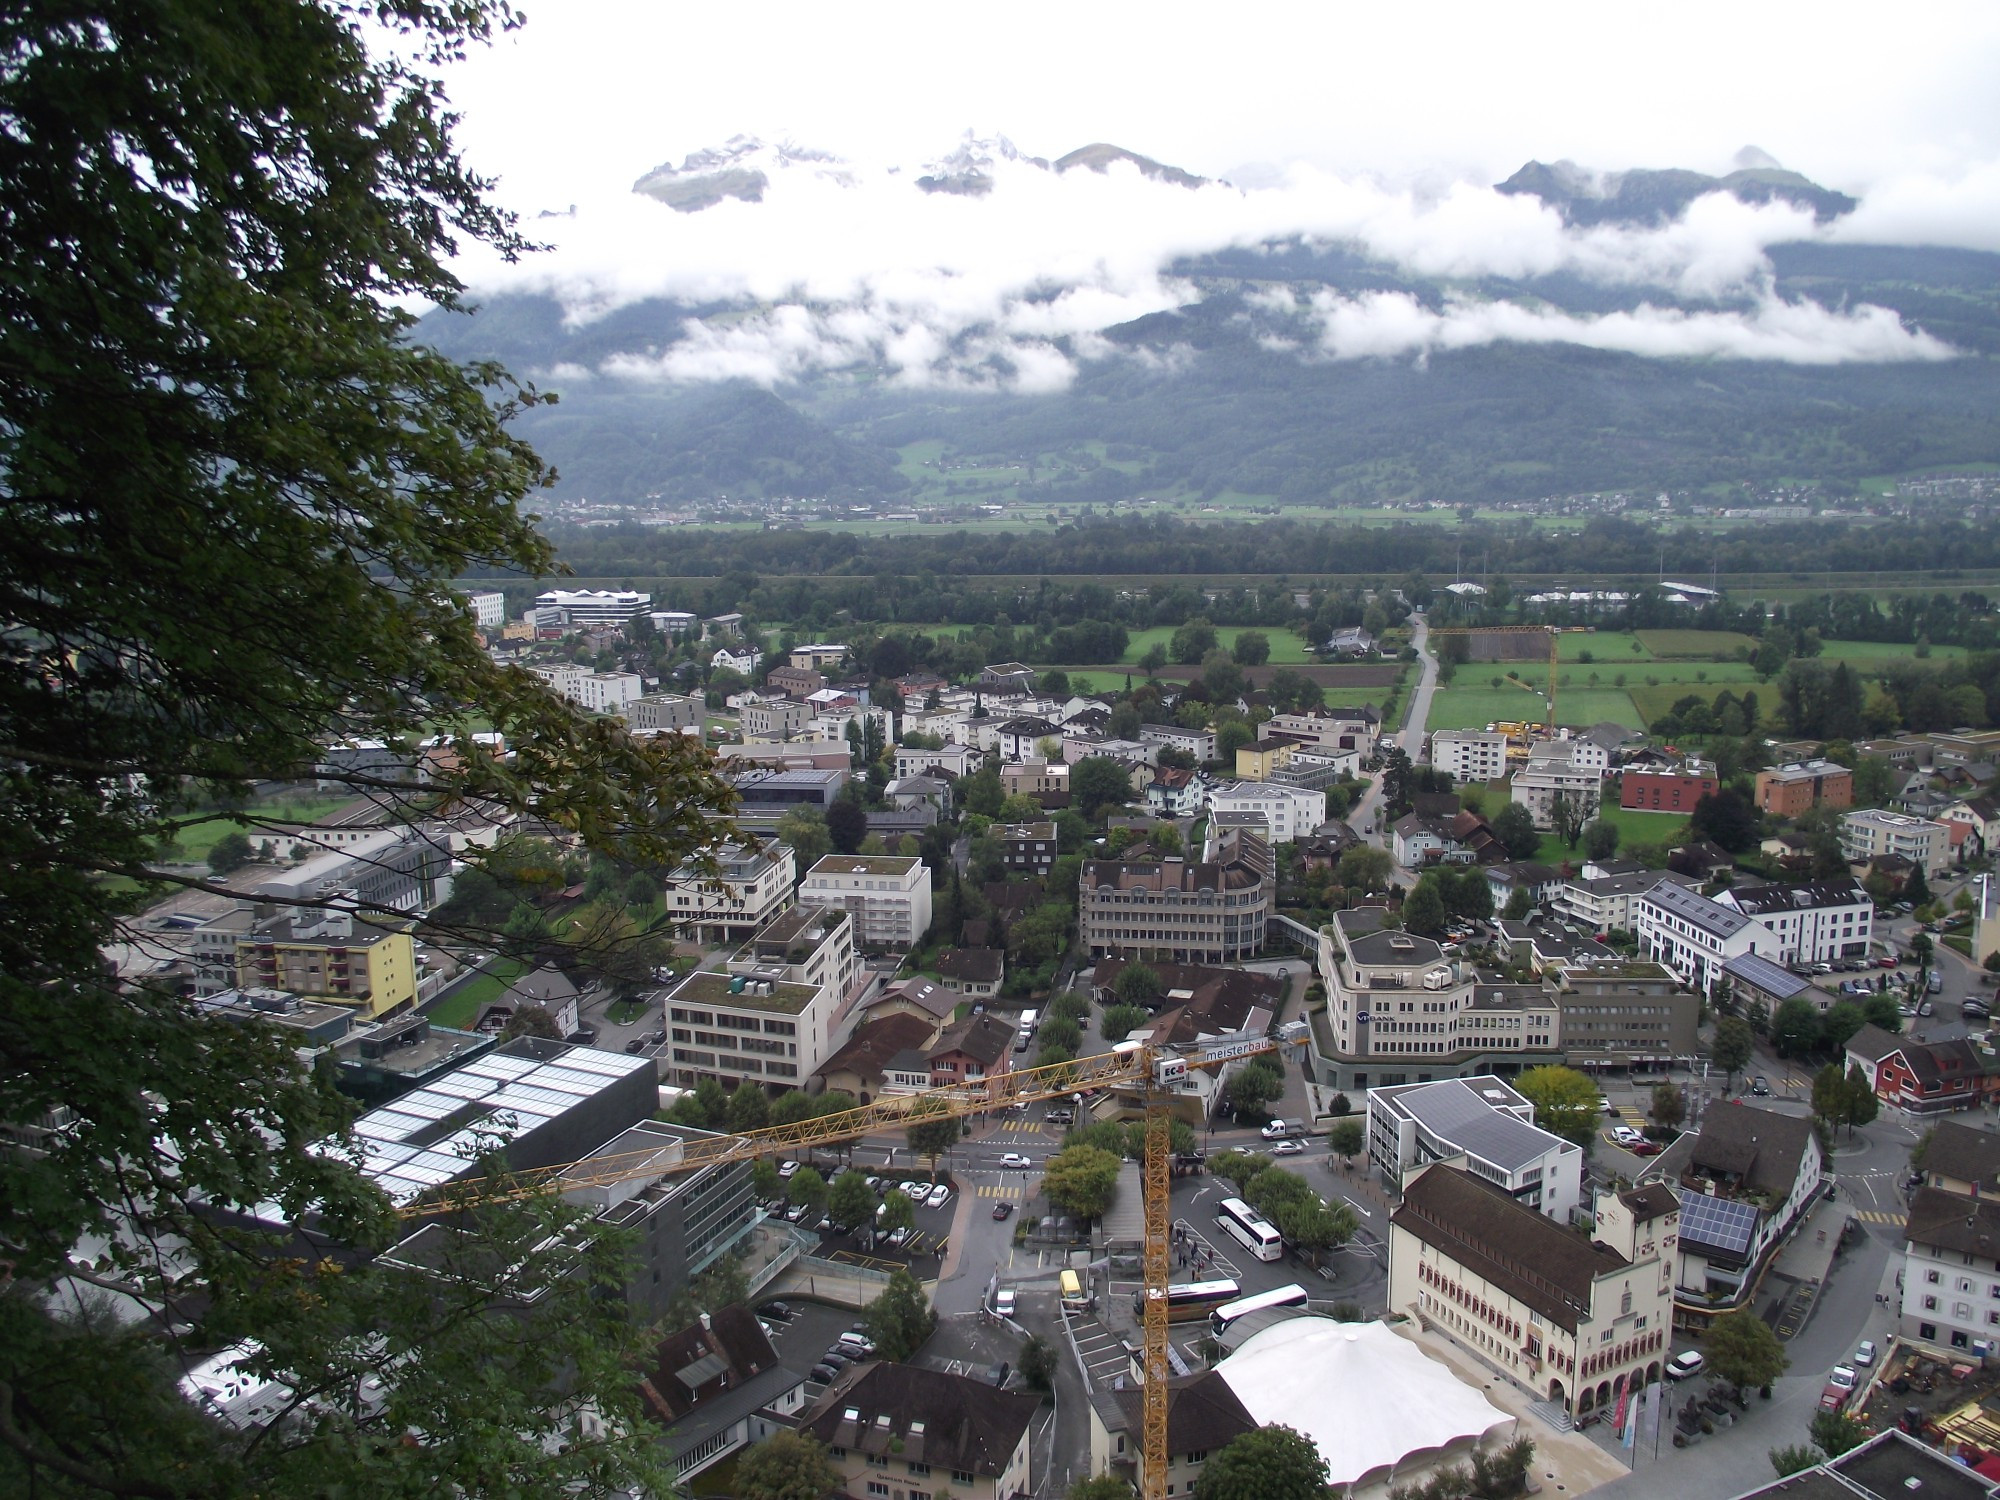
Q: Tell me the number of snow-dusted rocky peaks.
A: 2